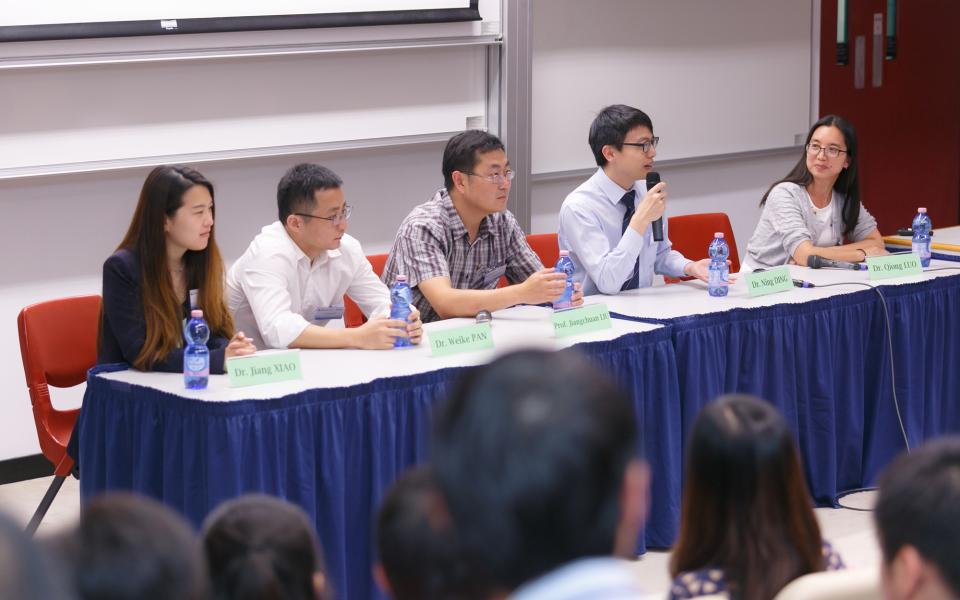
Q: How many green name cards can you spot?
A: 5